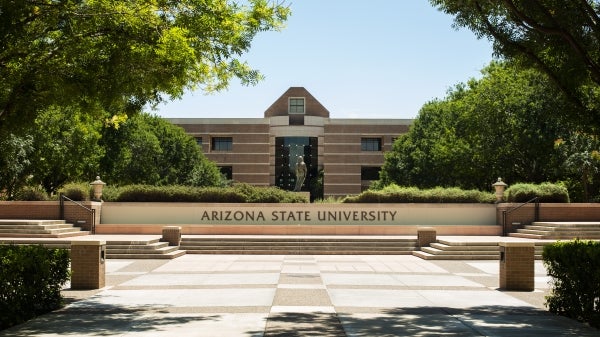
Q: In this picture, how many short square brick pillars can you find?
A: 4